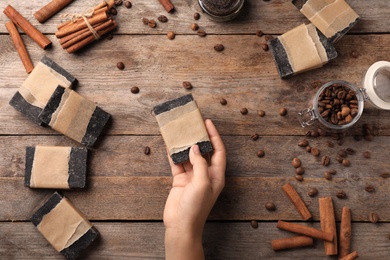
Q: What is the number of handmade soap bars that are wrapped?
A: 7